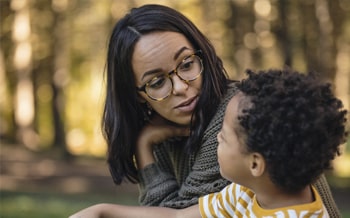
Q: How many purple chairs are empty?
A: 0